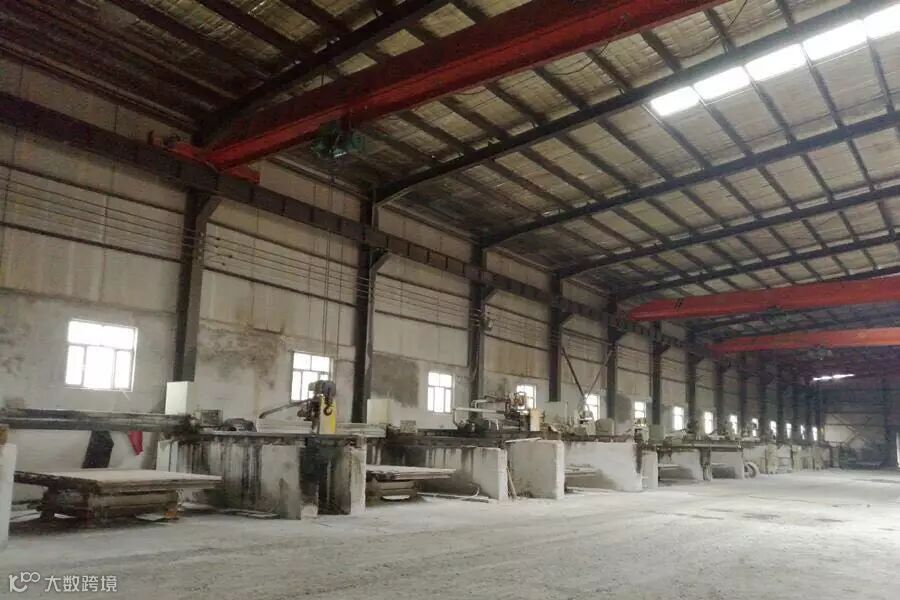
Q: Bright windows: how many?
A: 14